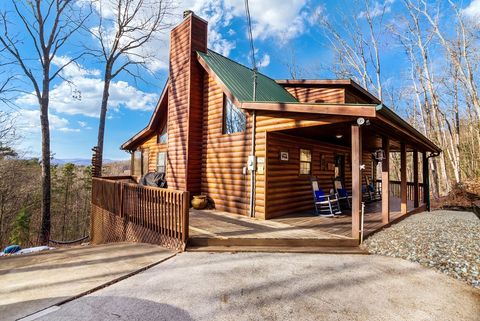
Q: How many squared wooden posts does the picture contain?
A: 5